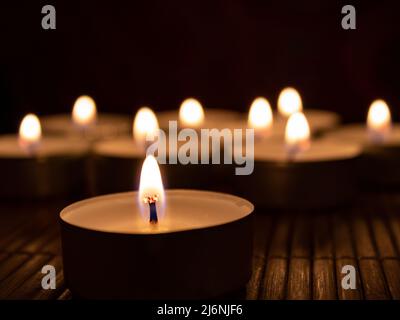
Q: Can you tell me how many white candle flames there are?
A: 9